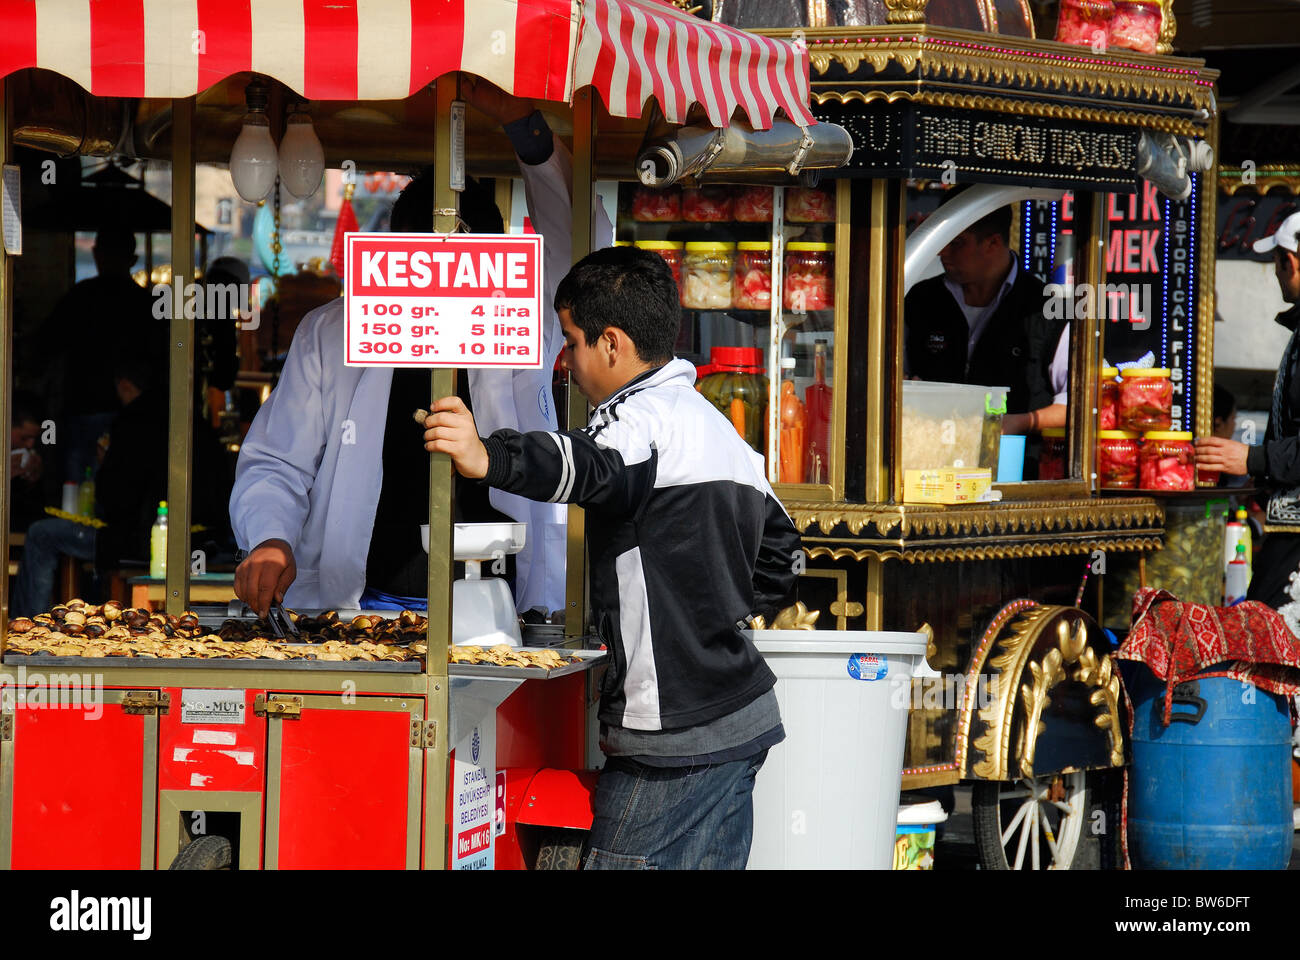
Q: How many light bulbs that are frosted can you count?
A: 2